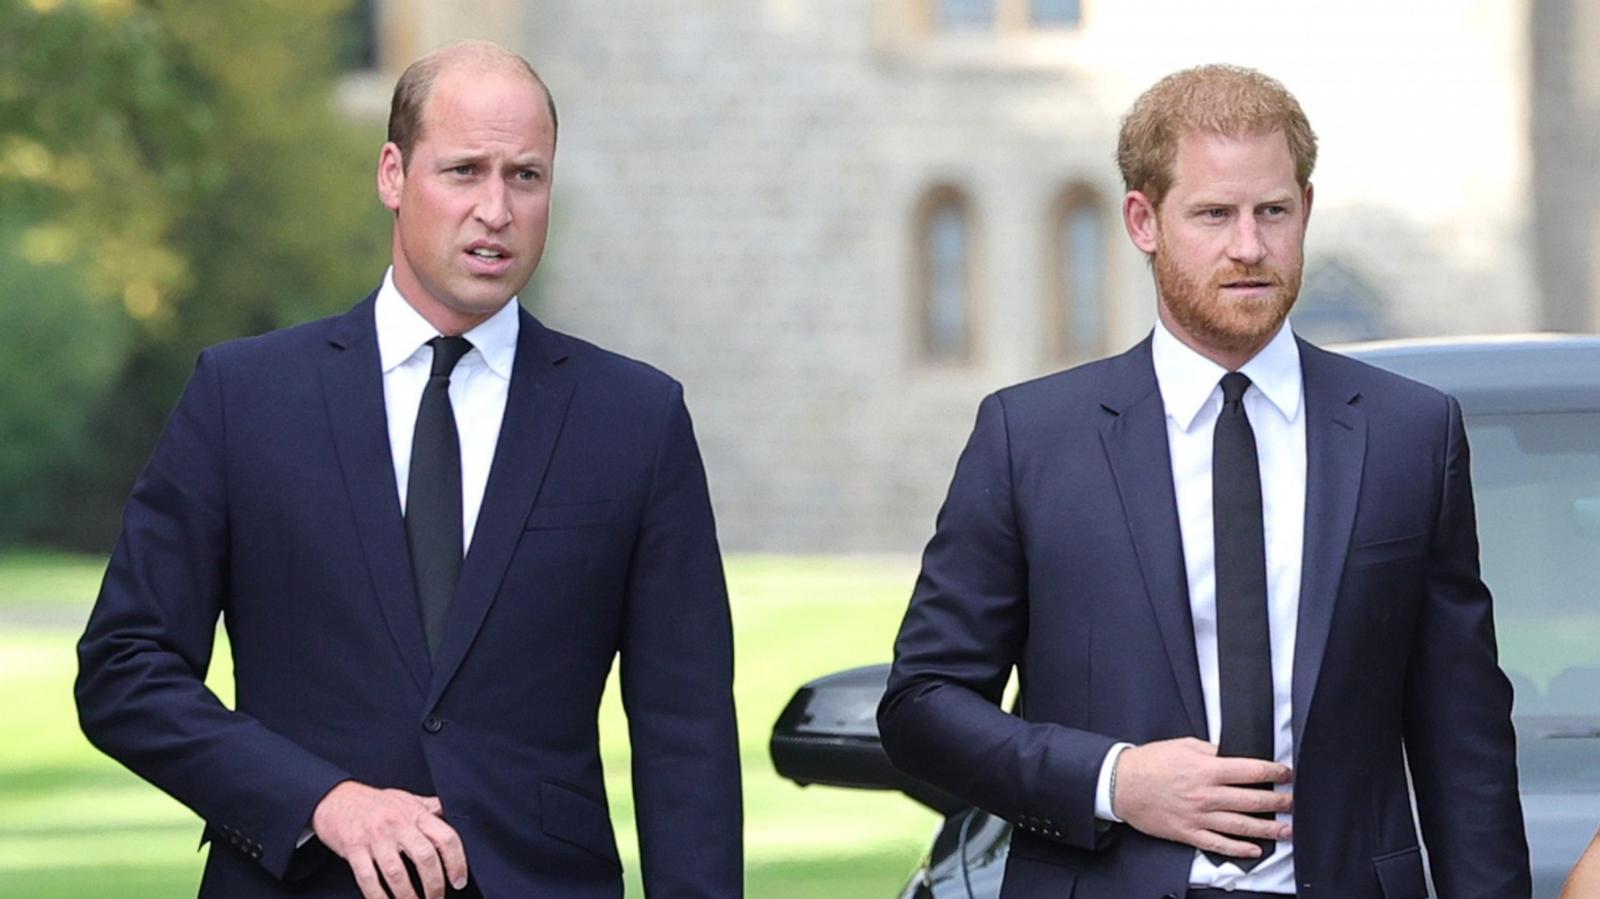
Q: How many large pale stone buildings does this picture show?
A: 1